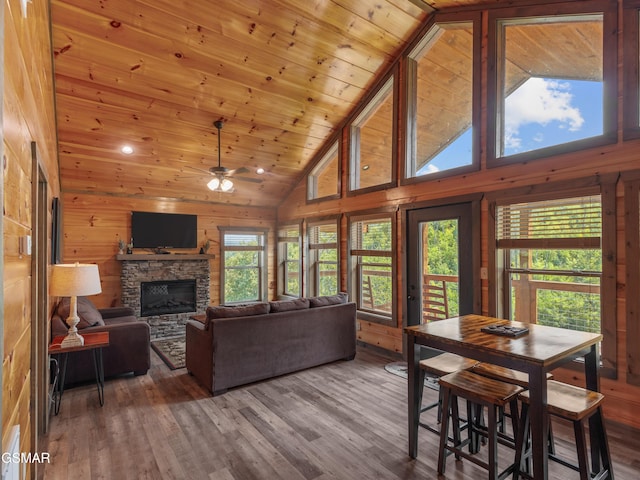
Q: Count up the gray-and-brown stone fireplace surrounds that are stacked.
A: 1